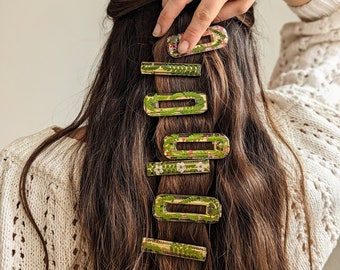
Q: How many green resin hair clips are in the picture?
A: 7